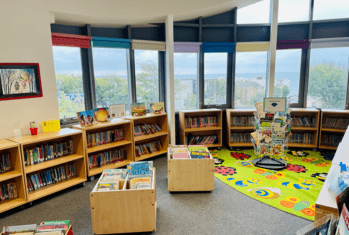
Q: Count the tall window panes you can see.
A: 8